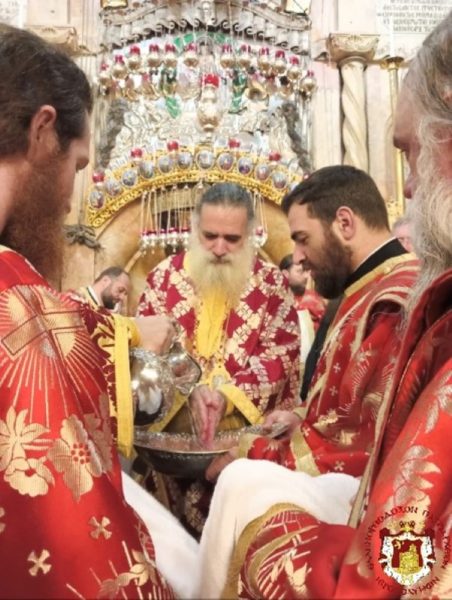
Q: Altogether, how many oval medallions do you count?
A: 12